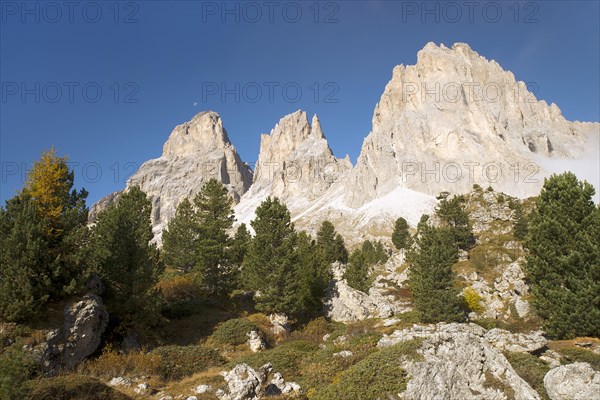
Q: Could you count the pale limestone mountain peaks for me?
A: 3